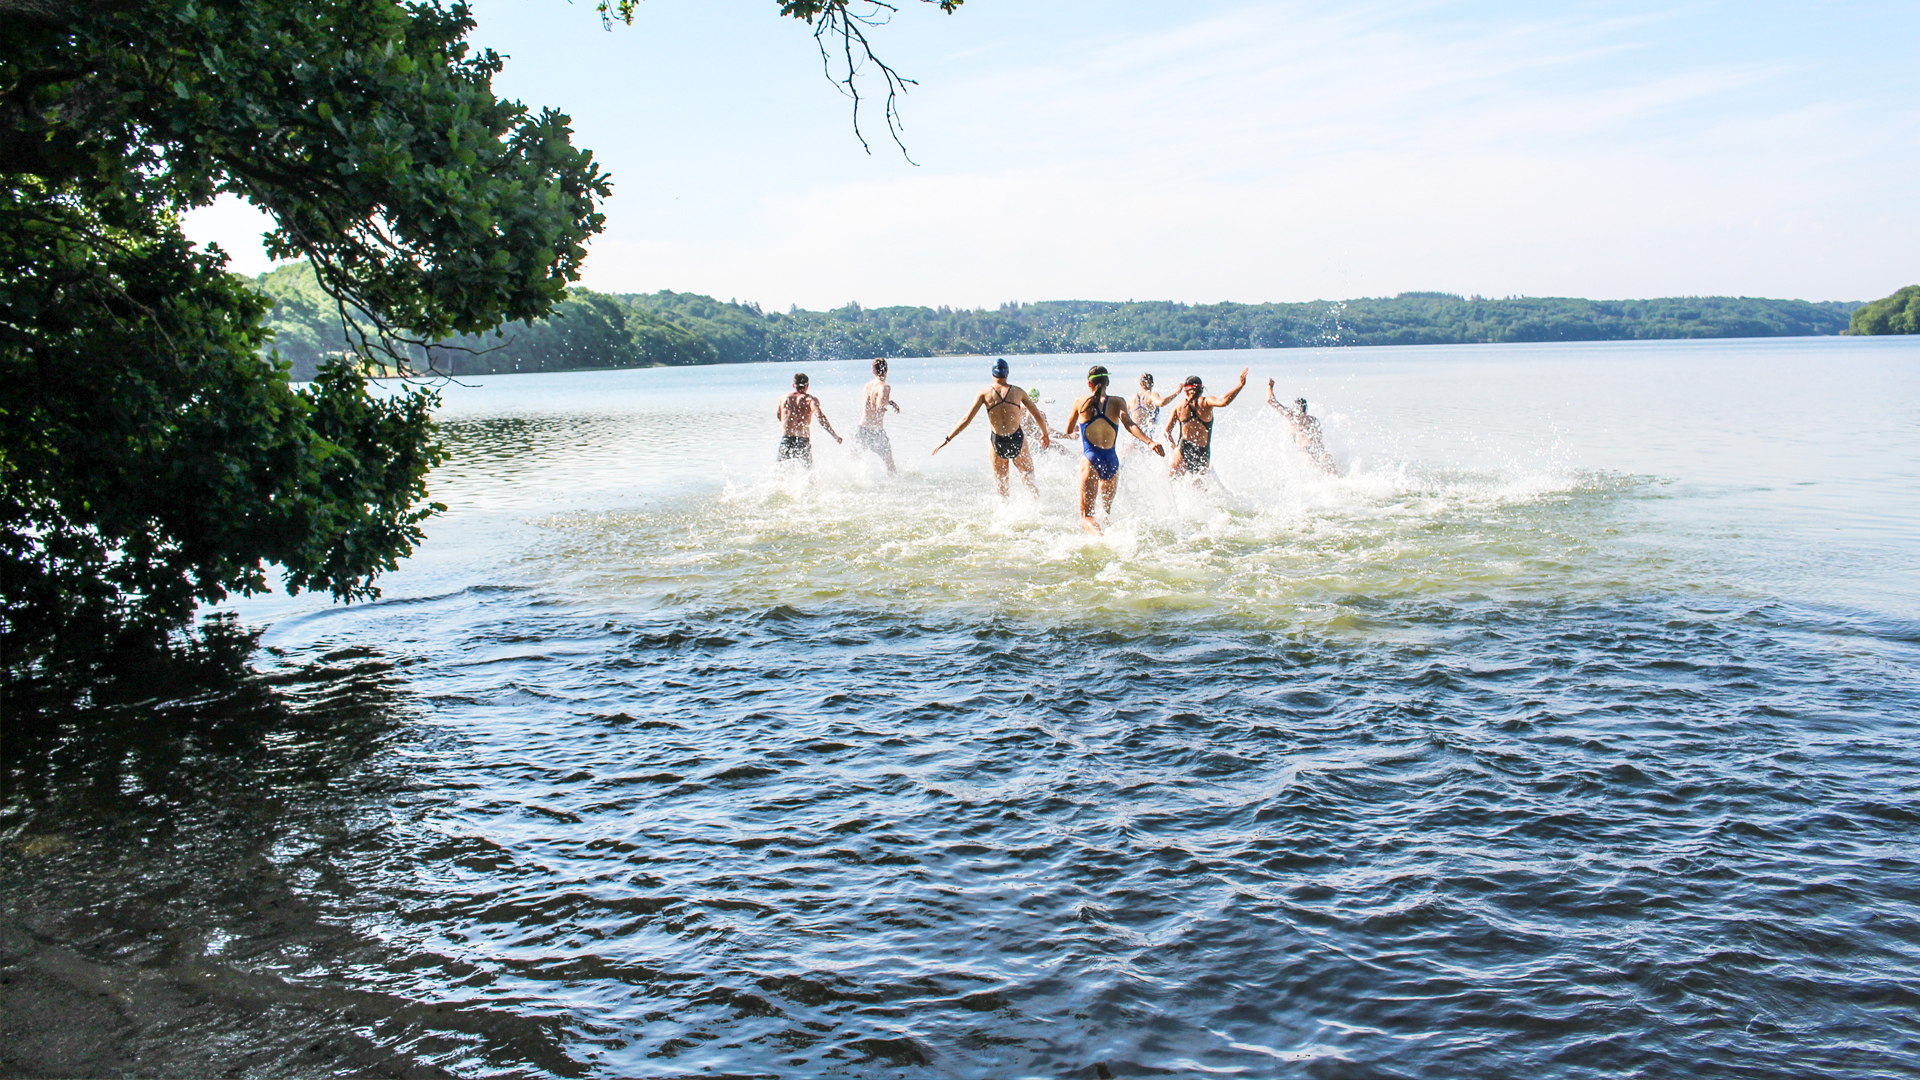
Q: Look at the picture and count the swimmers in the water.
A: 8